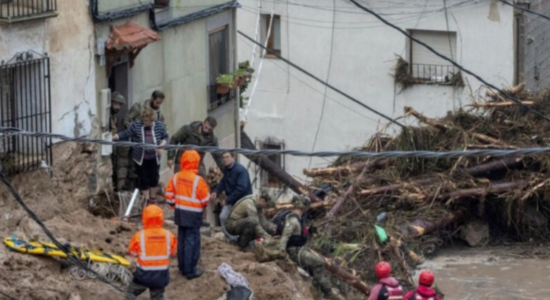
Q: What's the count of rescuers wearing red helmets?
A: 2